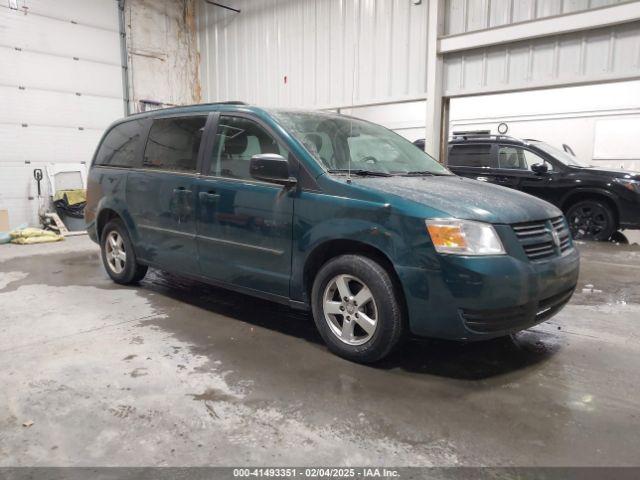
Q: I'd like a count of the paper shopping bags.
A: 0